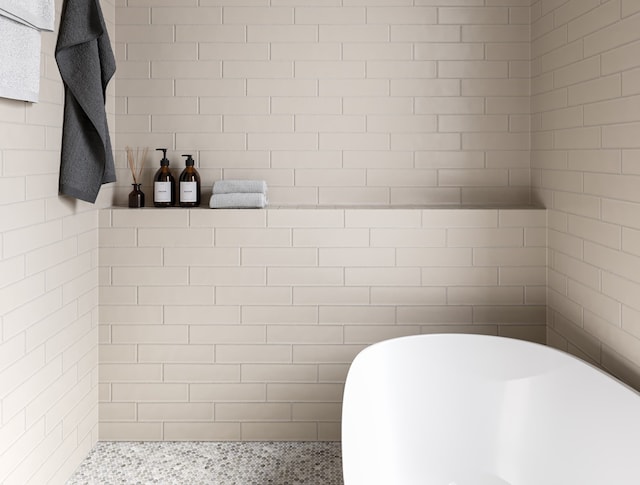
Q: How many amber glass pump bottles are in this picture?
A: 2